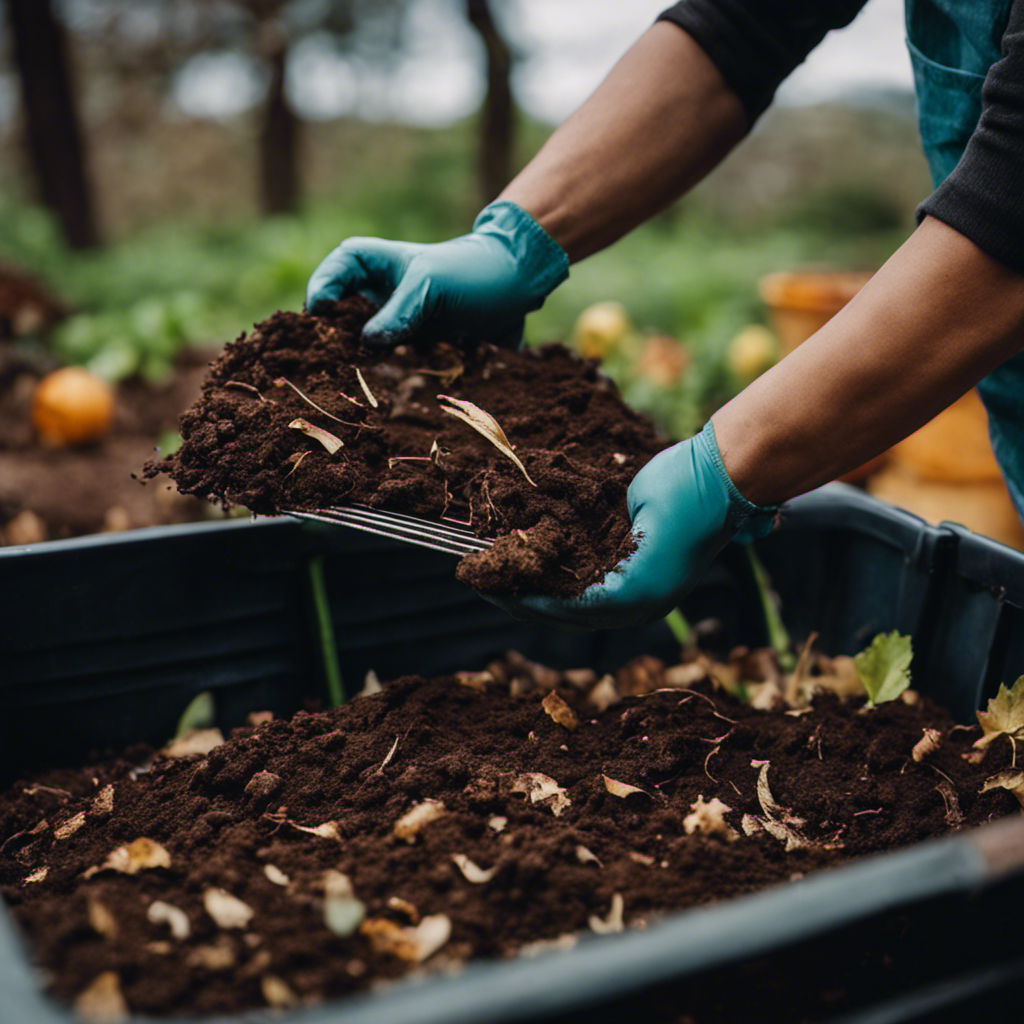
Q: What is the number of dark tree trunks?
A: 3